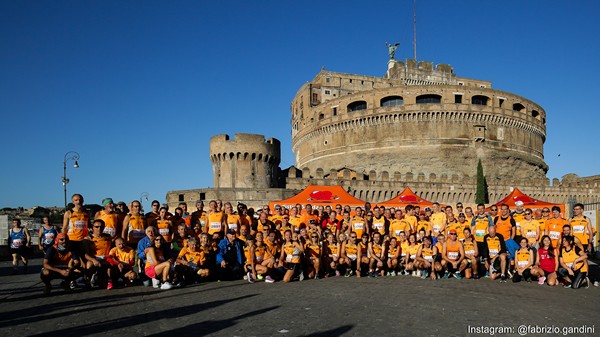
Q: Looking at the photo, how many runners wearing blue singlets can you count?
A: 2